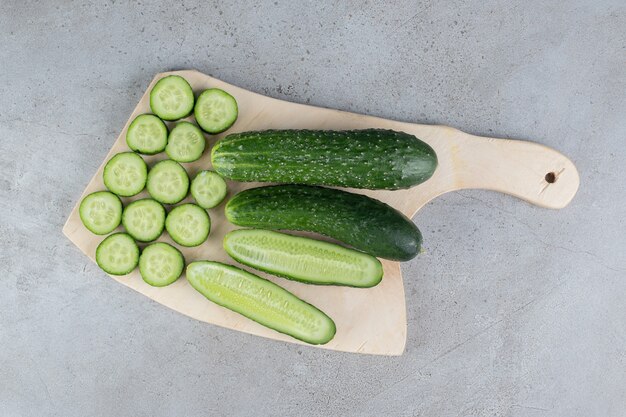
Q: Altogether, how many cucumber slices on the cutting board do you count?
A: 12